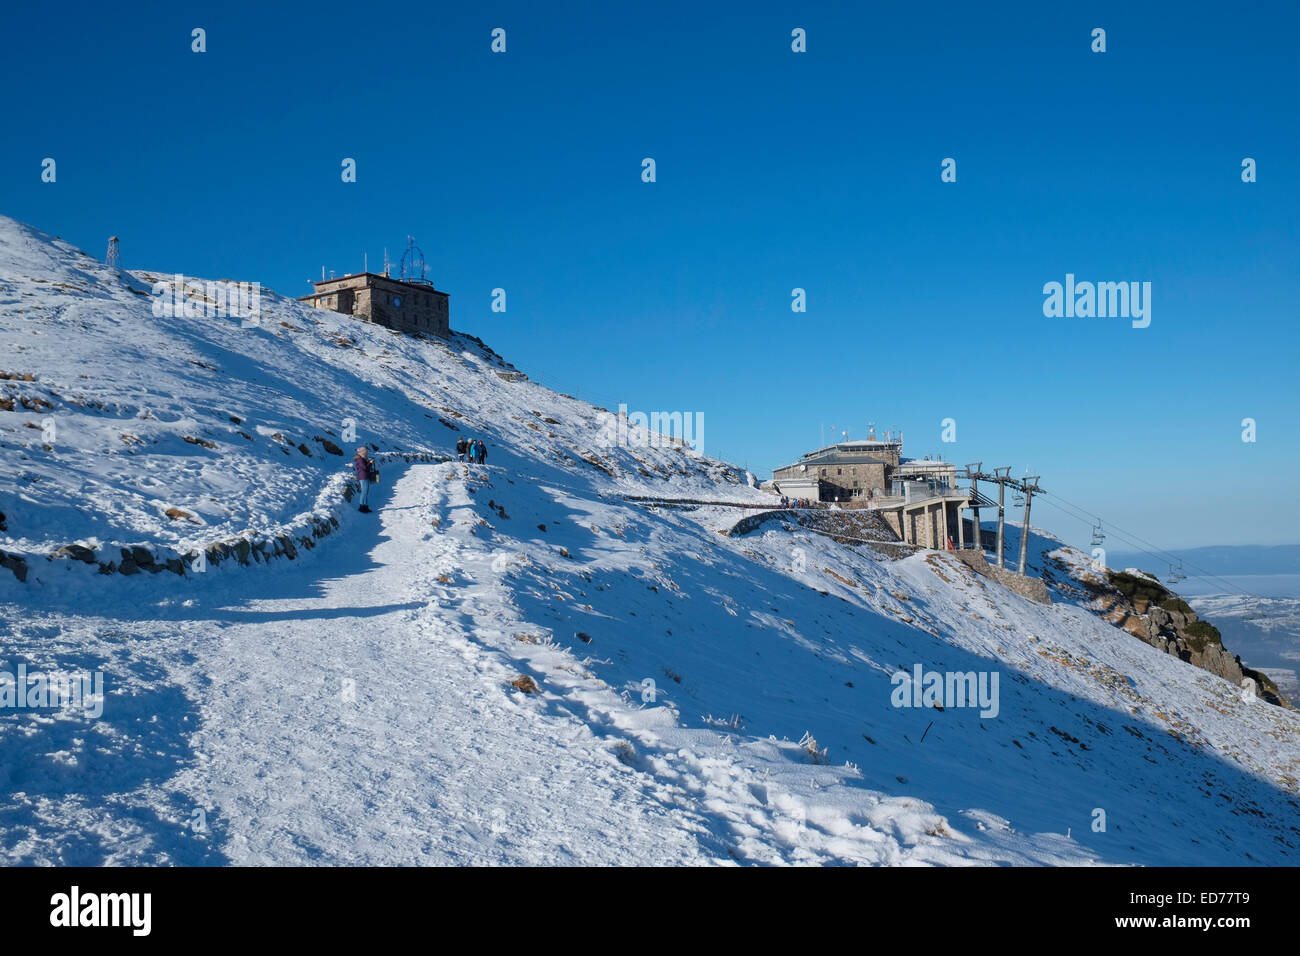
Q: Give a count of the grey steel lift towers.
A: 3